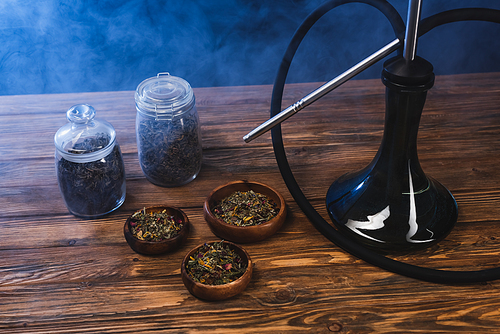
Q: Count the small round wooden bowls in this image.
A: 3